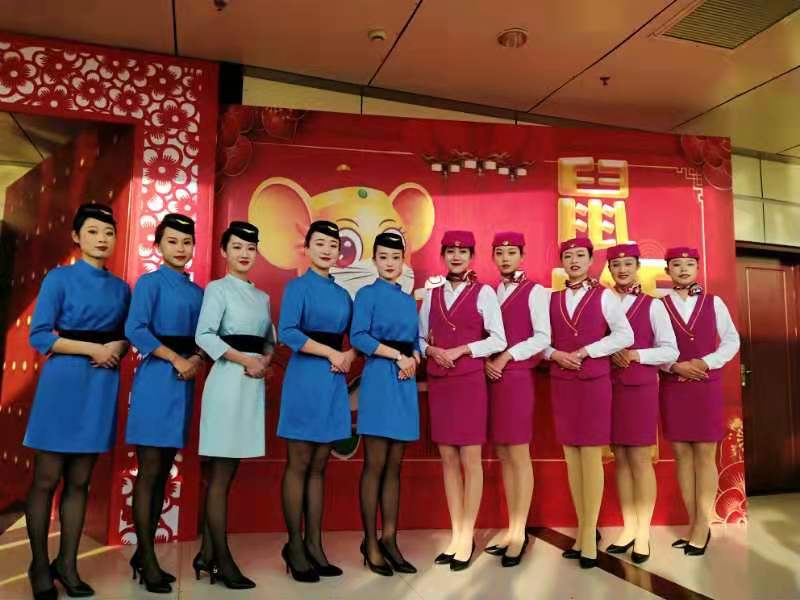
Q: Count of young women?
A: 10